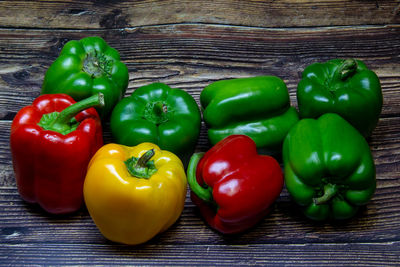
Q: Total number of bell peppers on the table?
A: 8